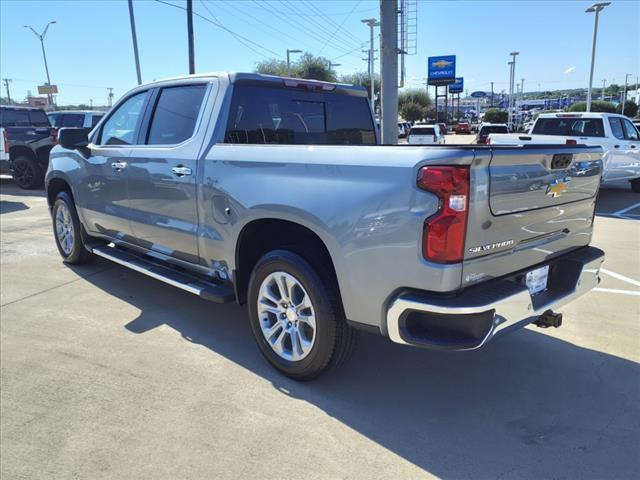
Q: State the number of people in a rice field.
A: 0